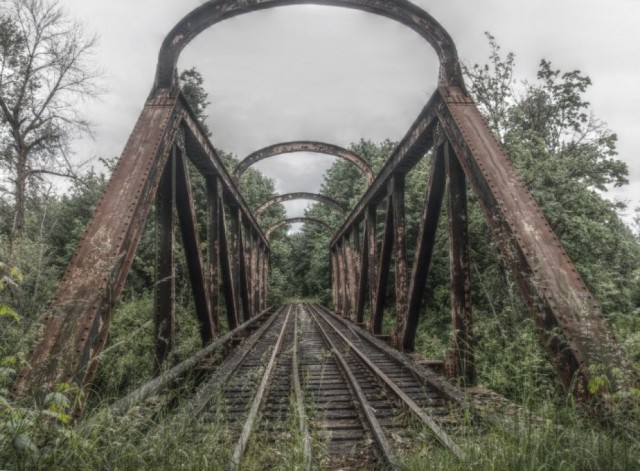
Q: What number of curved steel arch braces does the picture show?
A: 4